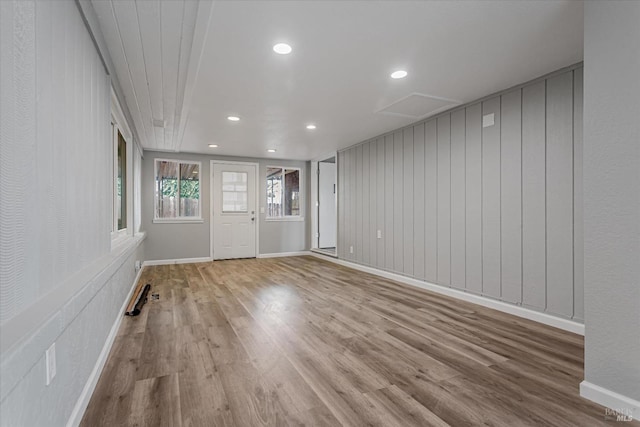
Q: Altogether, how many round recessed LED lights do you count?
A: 6